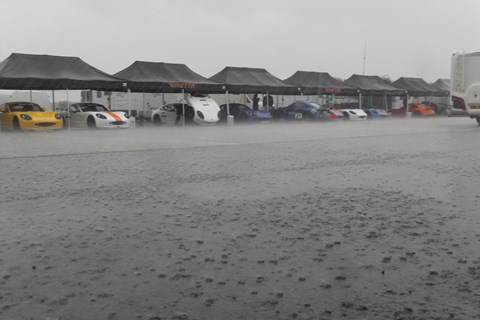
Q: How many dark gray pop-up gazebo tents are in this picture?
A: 7